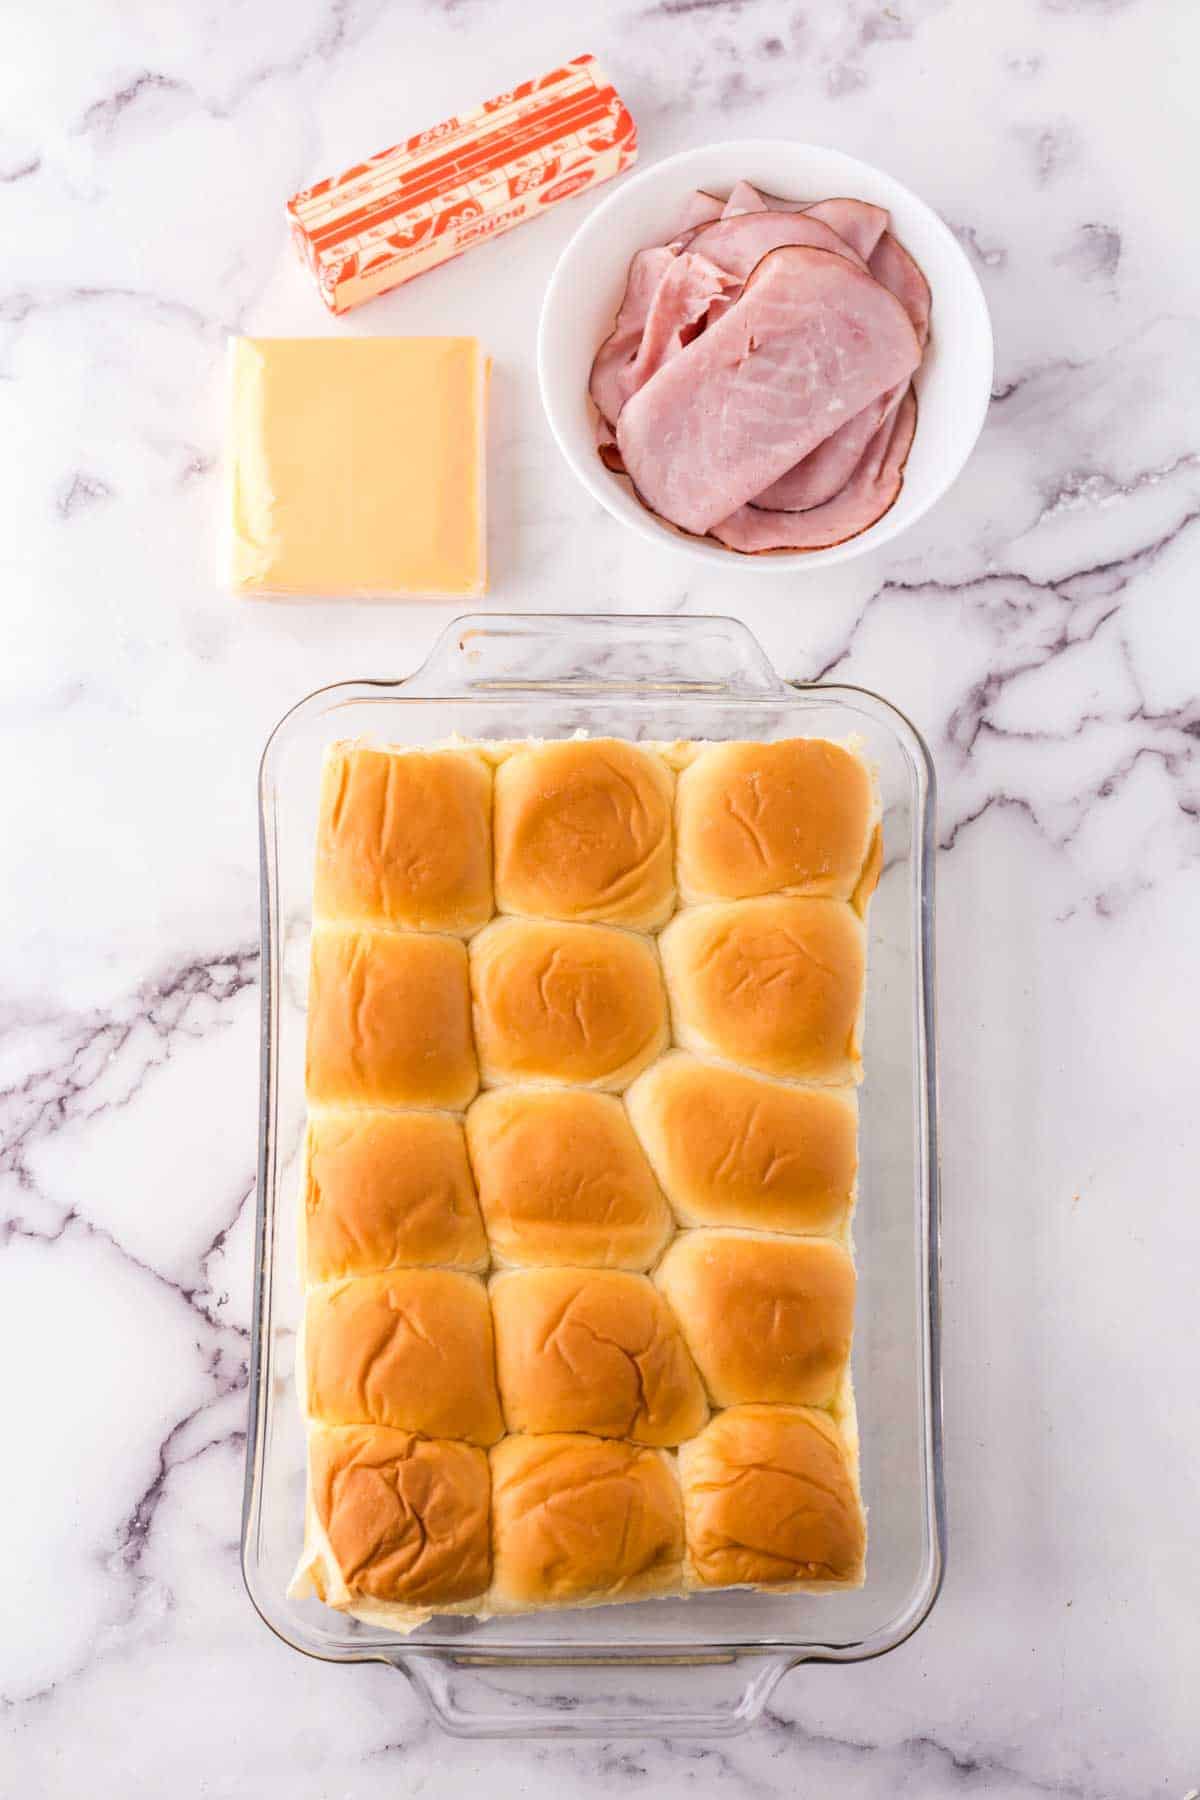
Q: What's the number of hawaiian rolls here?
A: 15